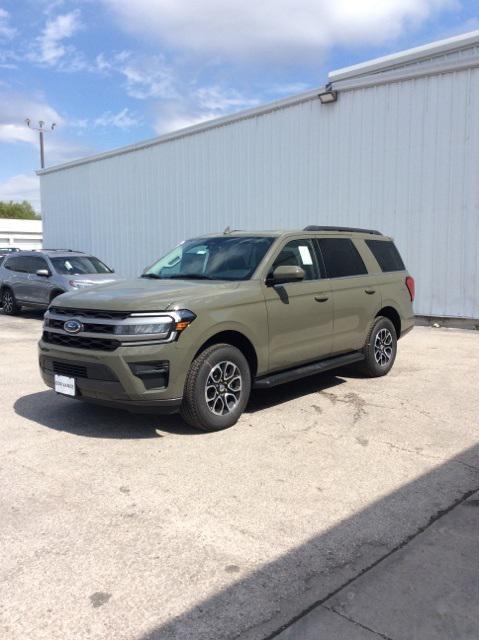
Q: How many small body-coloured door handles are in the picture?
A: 2